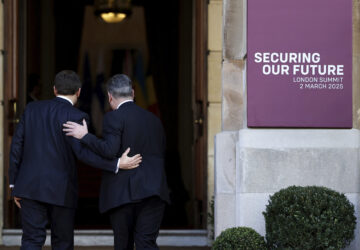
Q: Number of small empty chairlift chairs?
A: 0